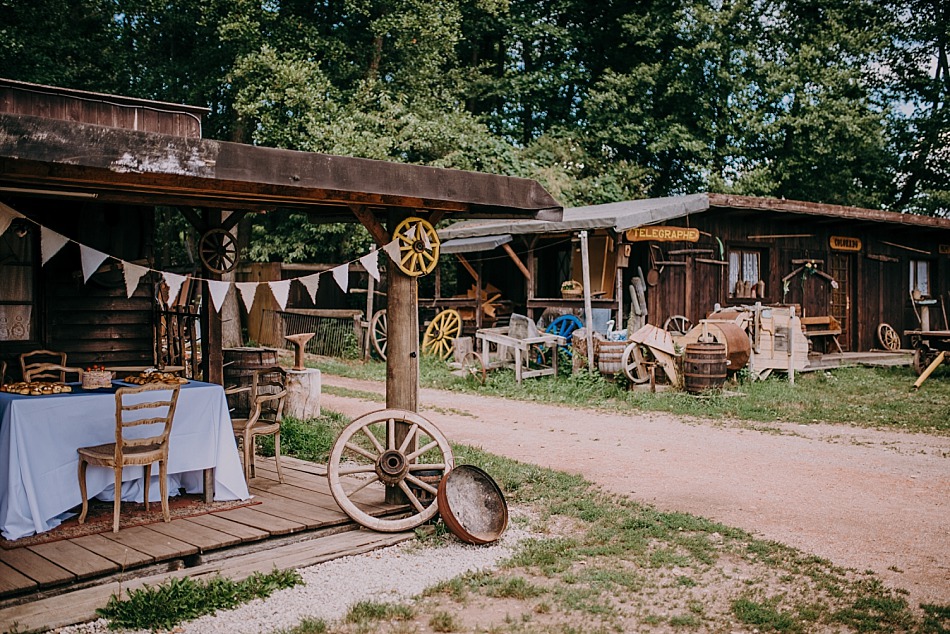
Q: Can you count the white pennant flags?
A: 14